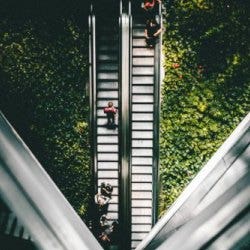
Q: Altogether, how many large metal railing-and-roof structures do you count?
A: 2